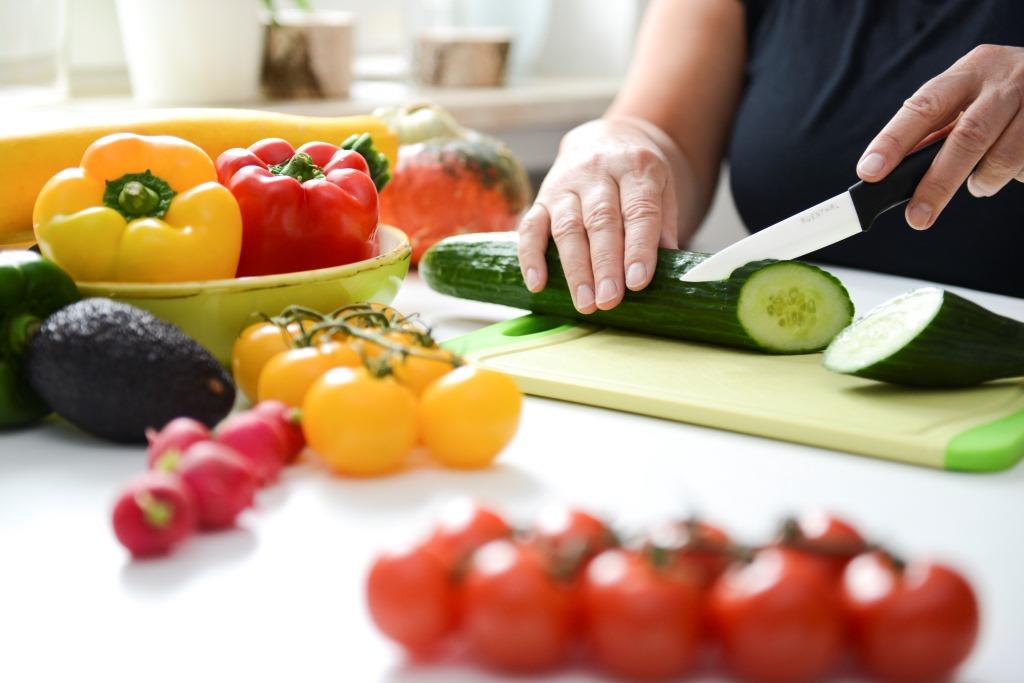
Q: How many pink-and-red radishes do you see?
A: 5